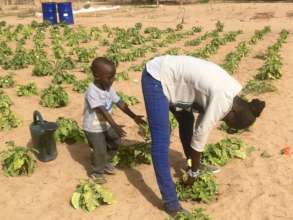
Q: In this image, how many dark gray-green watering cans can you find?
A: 1